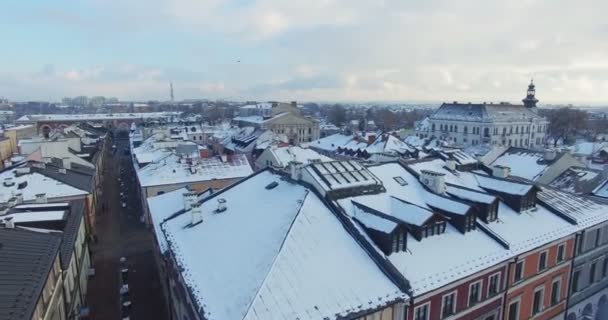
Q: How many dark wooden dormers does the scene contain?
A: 5